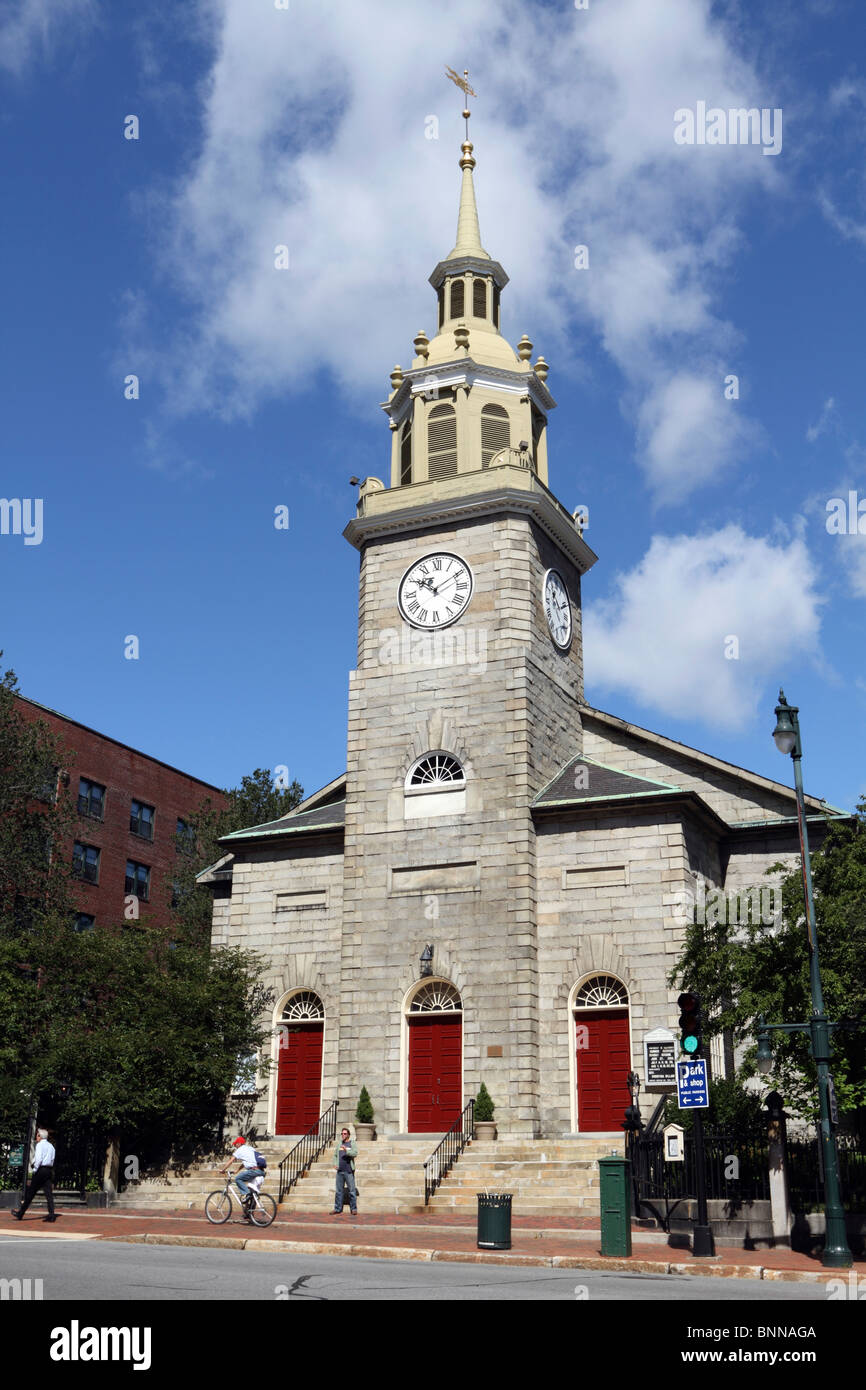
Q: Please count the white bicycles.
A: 1